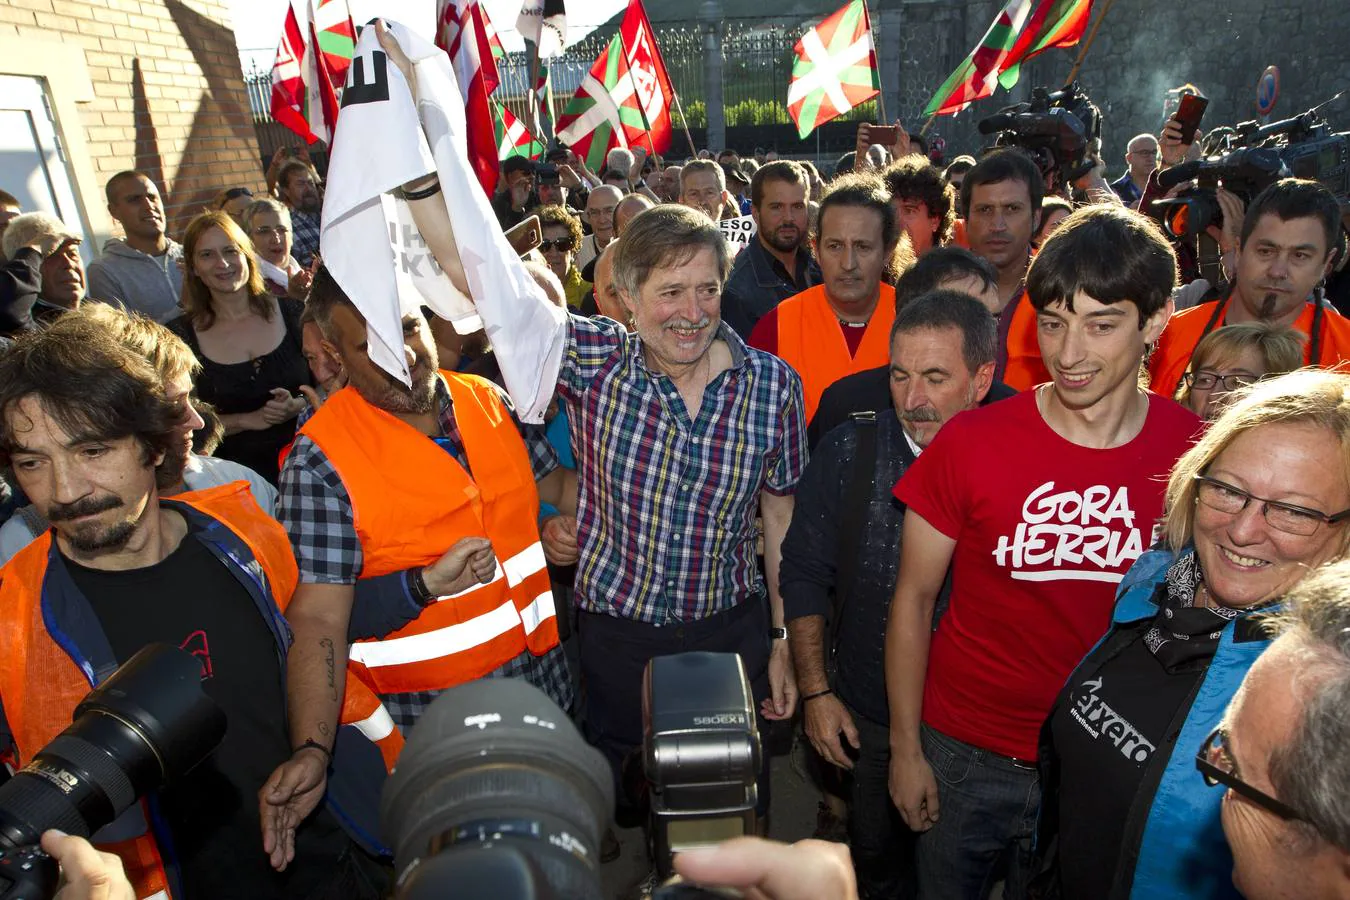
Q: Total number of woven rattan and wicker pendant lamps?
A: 0